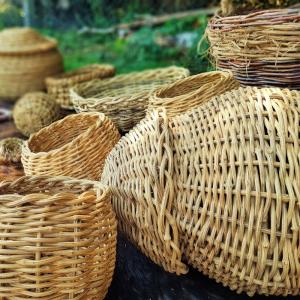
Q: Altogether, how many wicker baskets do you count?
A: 8